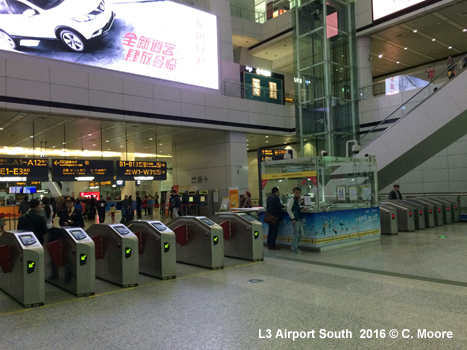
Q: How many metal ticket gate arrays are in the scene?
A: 2